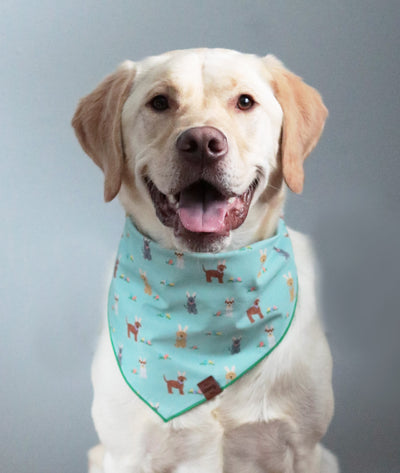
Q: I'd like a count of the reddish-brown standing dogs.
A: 4